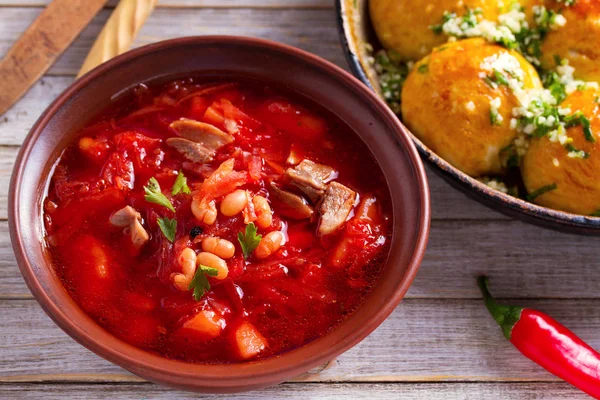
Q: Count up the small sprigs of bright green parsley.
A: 5